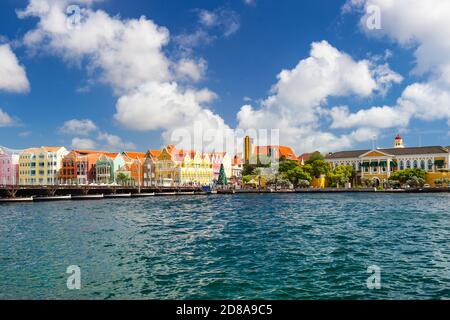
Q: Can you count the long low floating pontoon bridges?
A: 1